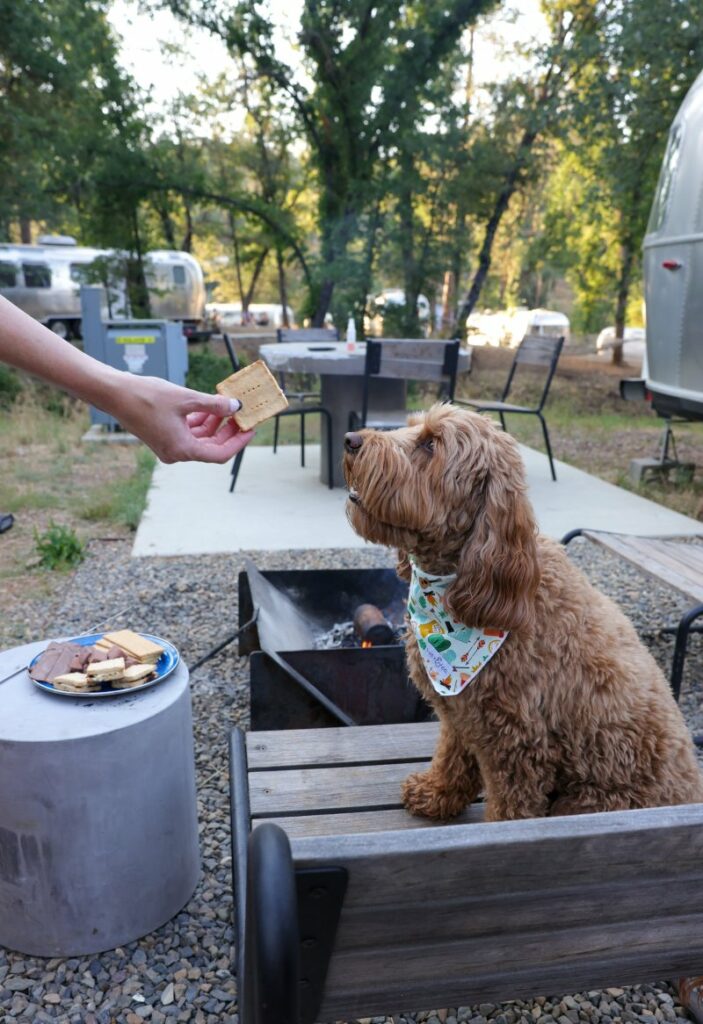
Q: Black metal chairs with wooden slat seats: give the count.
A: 4